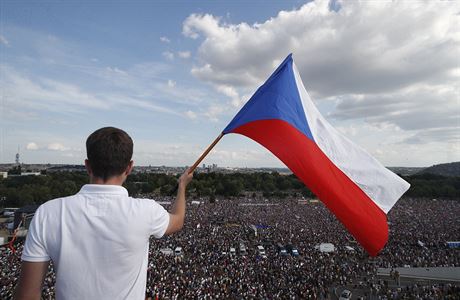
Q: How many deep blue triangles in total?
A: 1